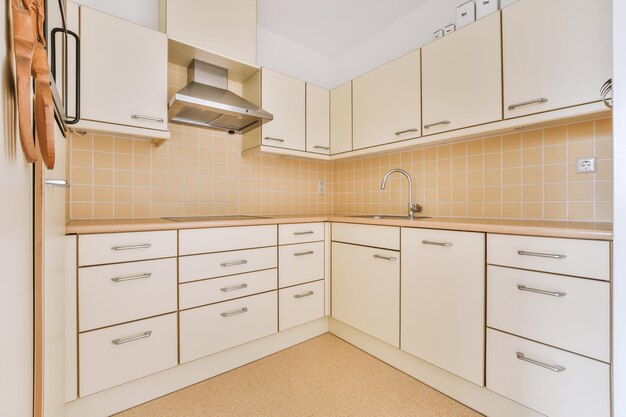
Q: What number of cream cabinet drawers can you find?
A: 12